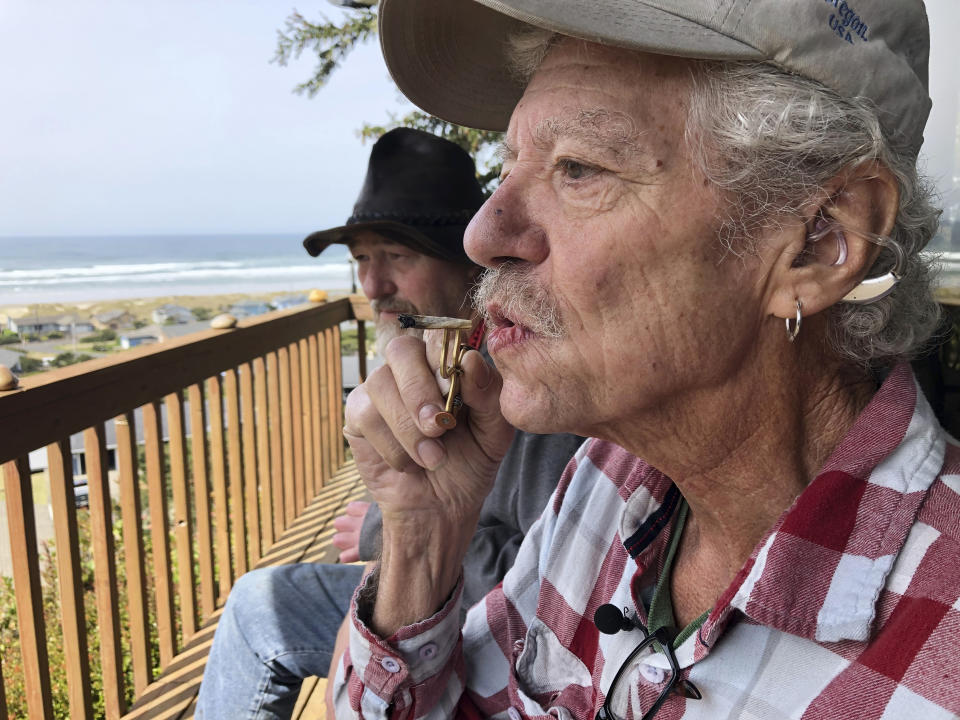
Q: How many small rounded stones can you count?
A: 3